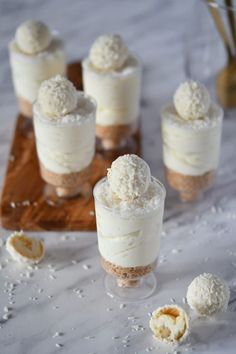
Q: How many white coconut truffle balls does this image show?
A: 6